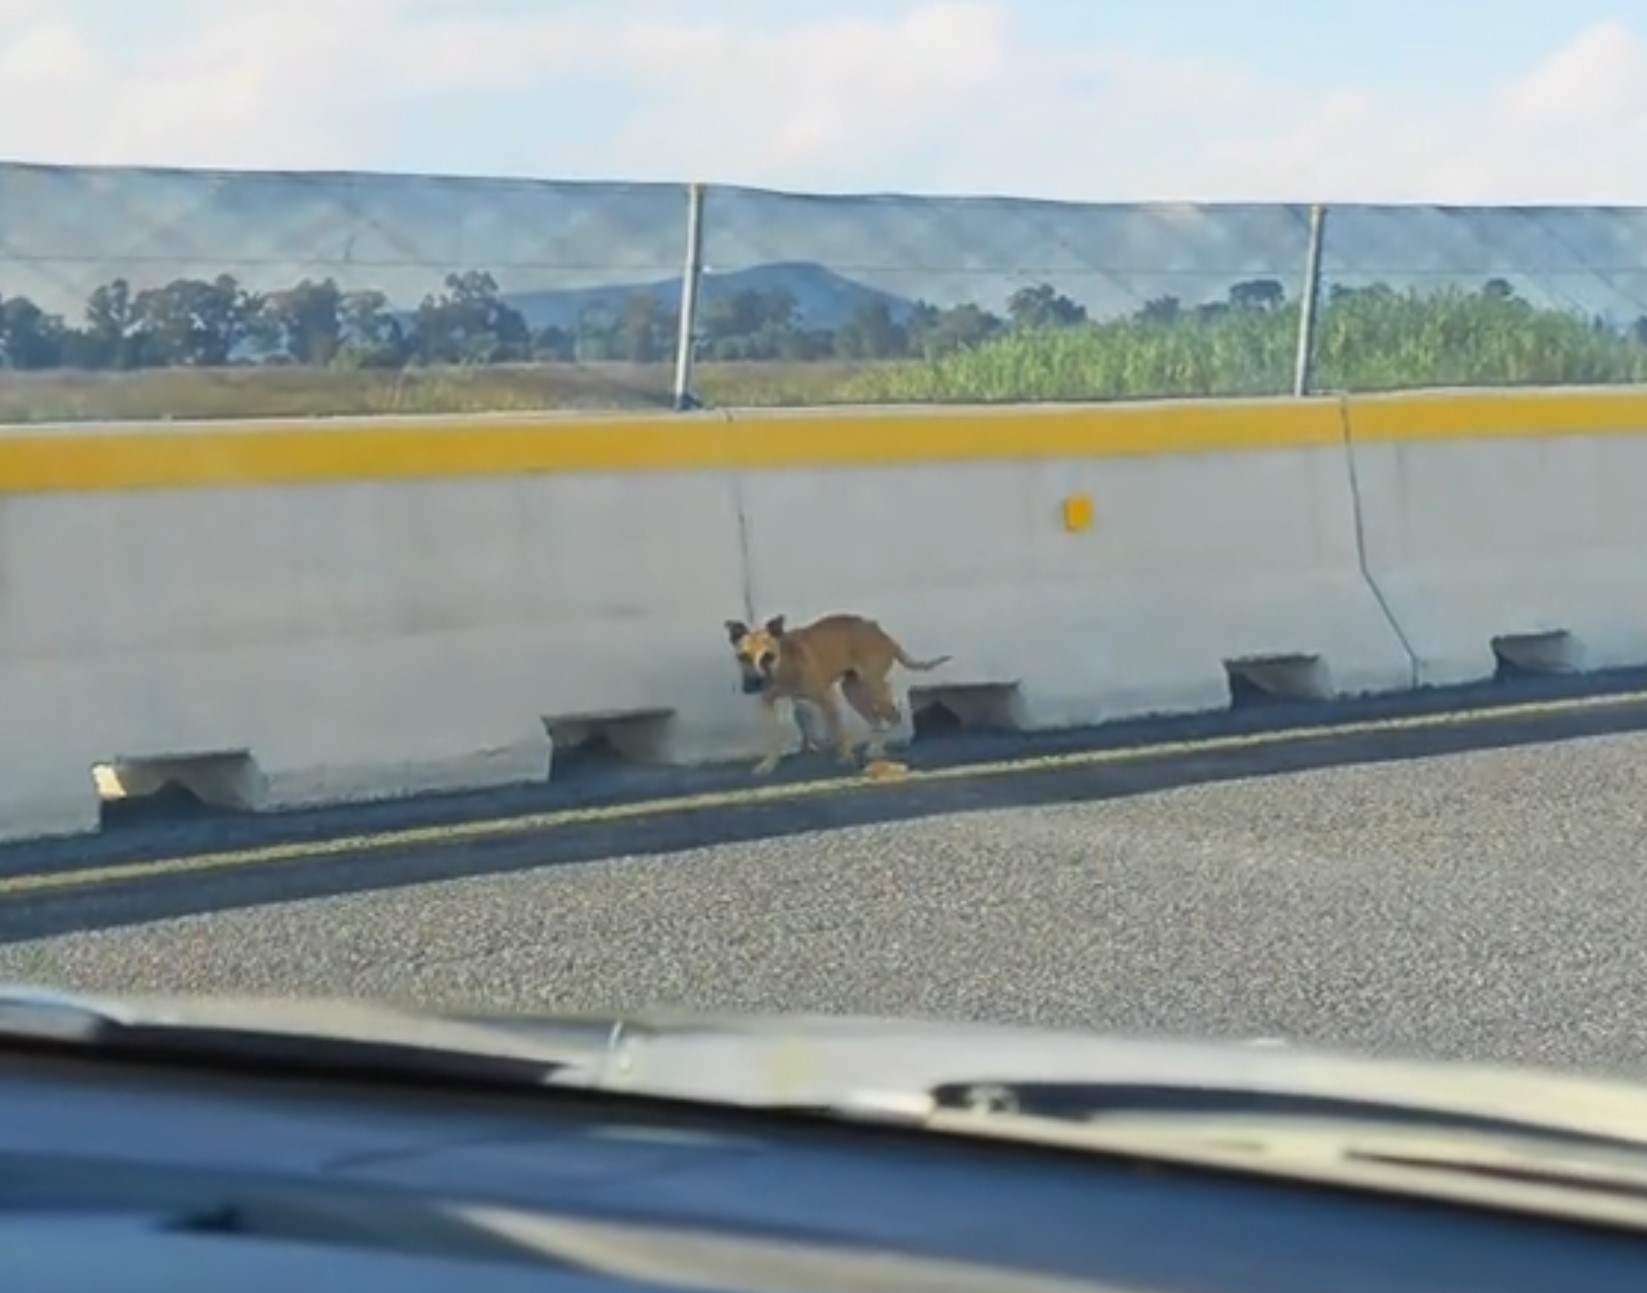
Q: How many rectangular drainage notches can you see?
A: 5